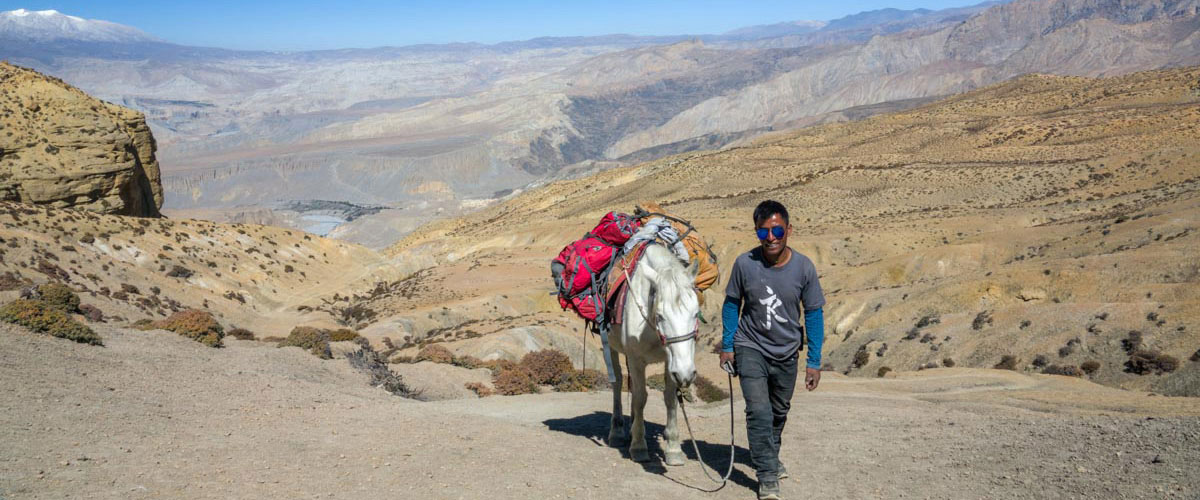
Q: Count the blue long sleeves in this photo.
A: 2